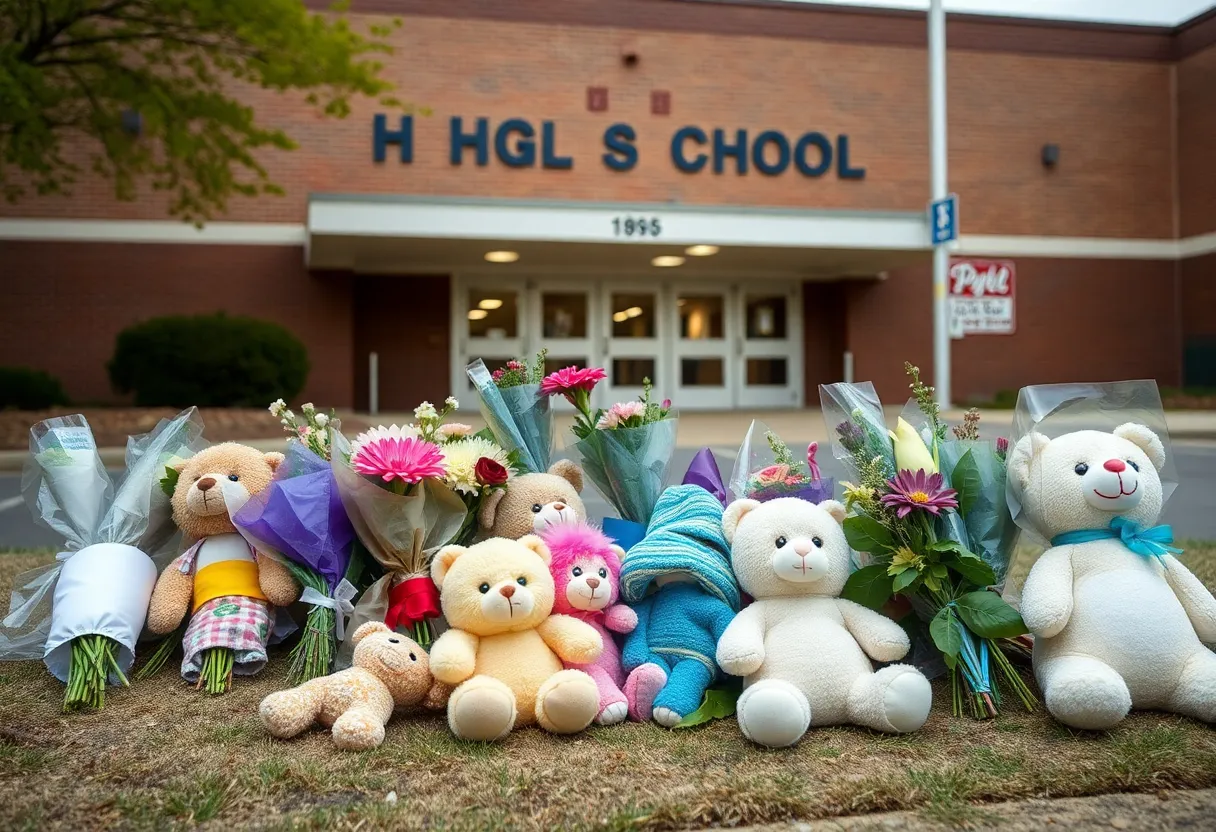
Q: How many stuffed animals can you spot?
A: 8